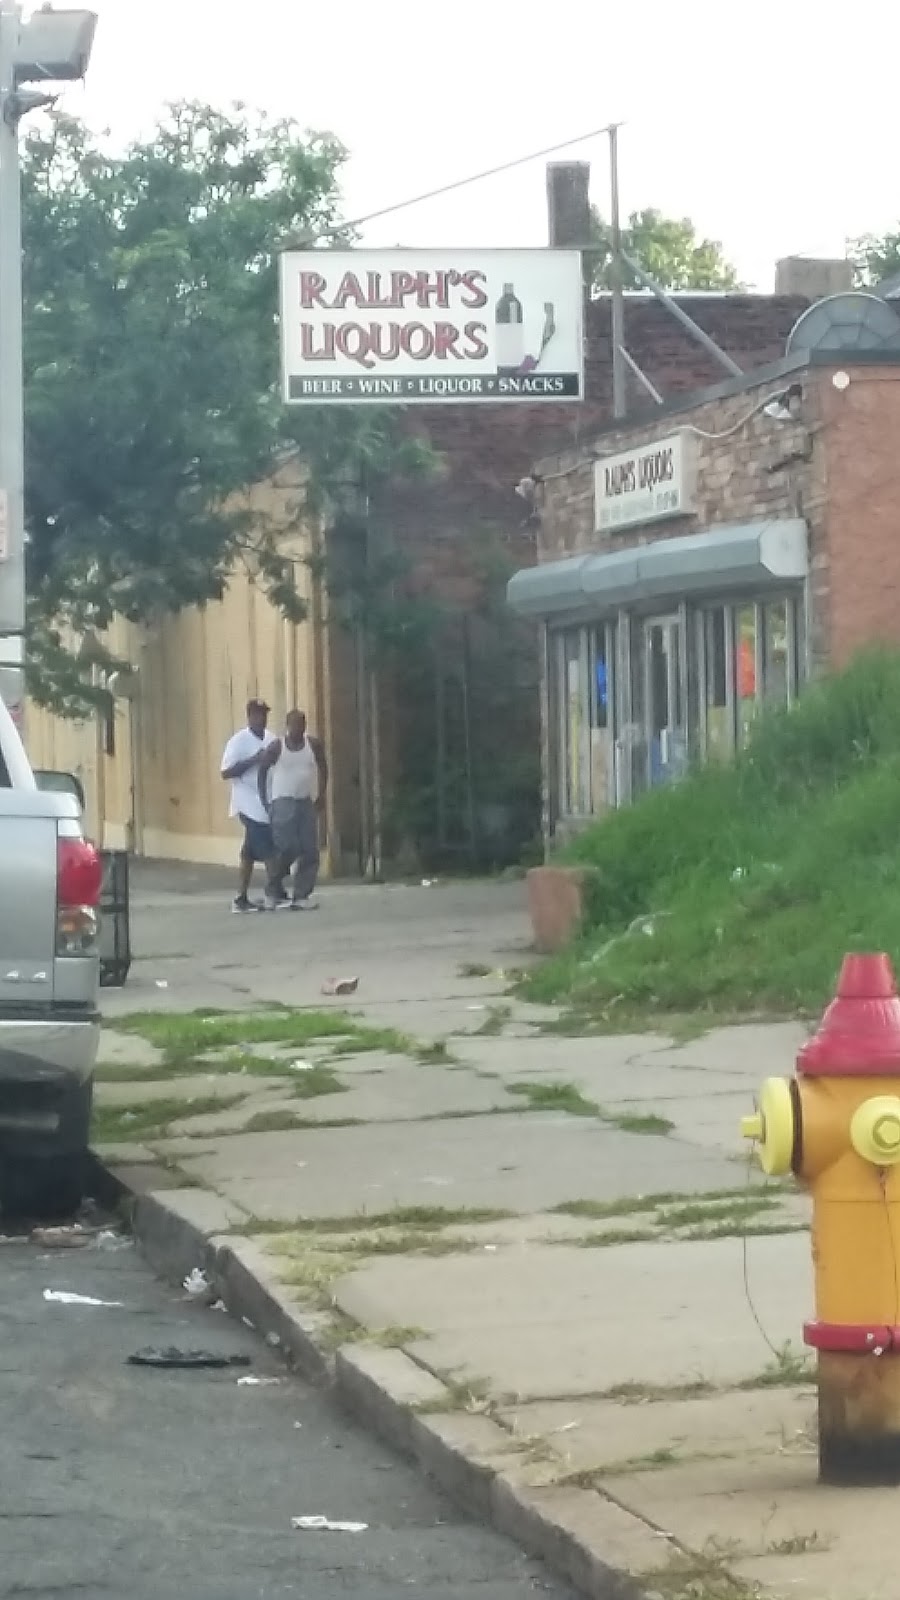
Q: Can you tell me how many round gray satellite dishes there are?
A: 1